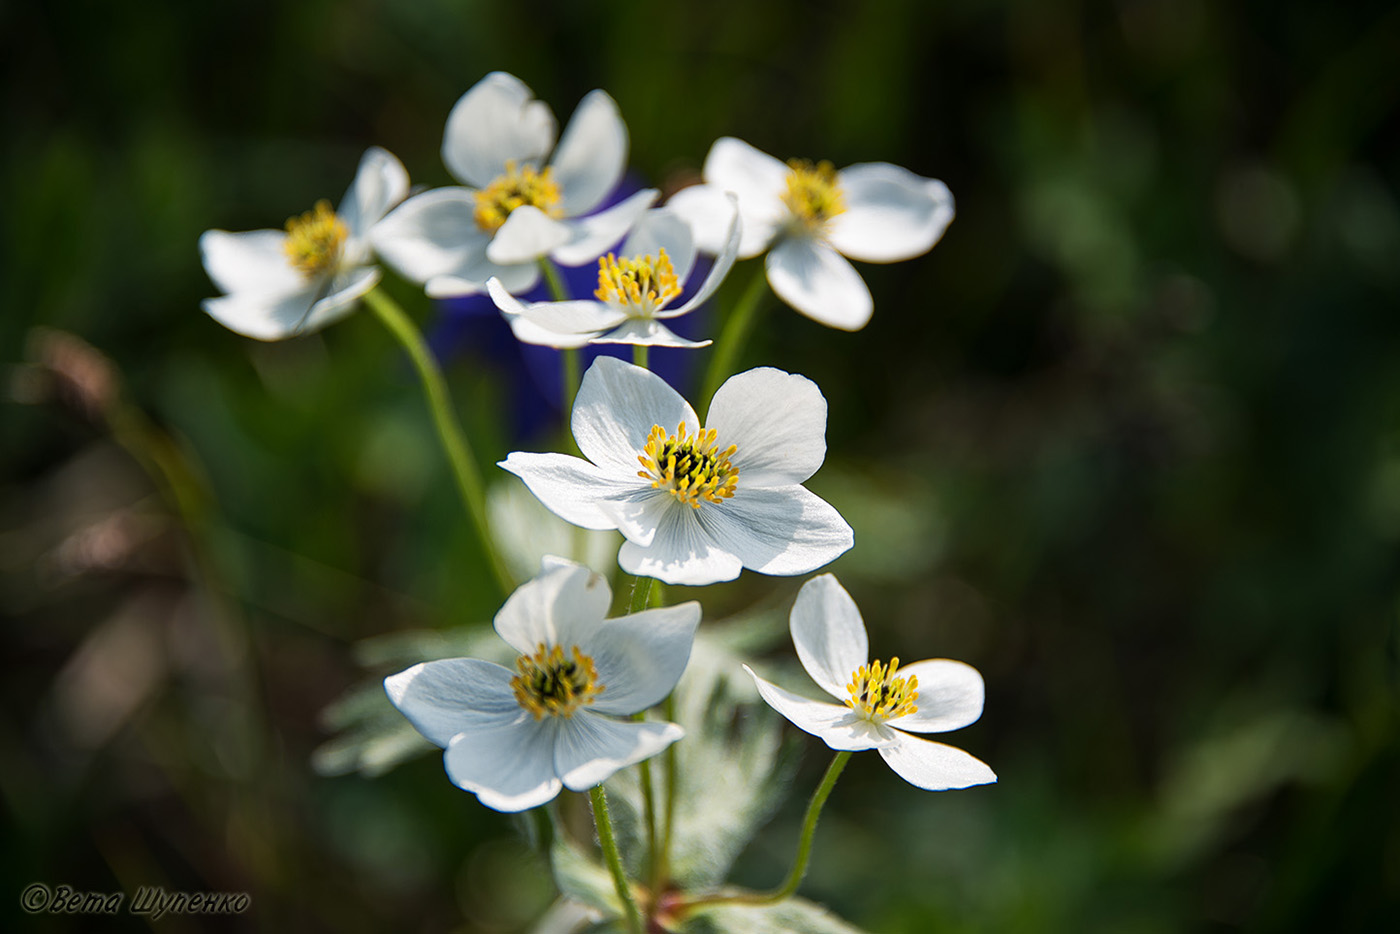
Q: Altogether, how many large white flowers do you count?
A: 7